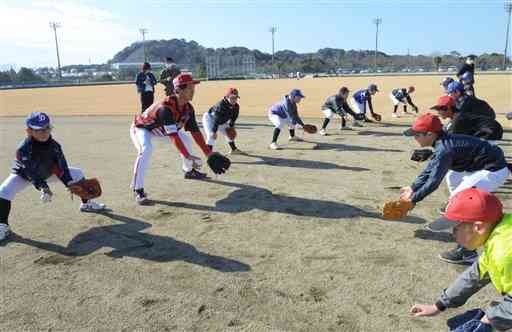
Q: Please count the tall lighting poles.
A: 5